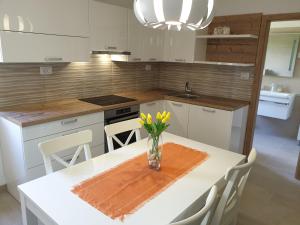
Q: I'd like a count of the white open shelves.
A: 2